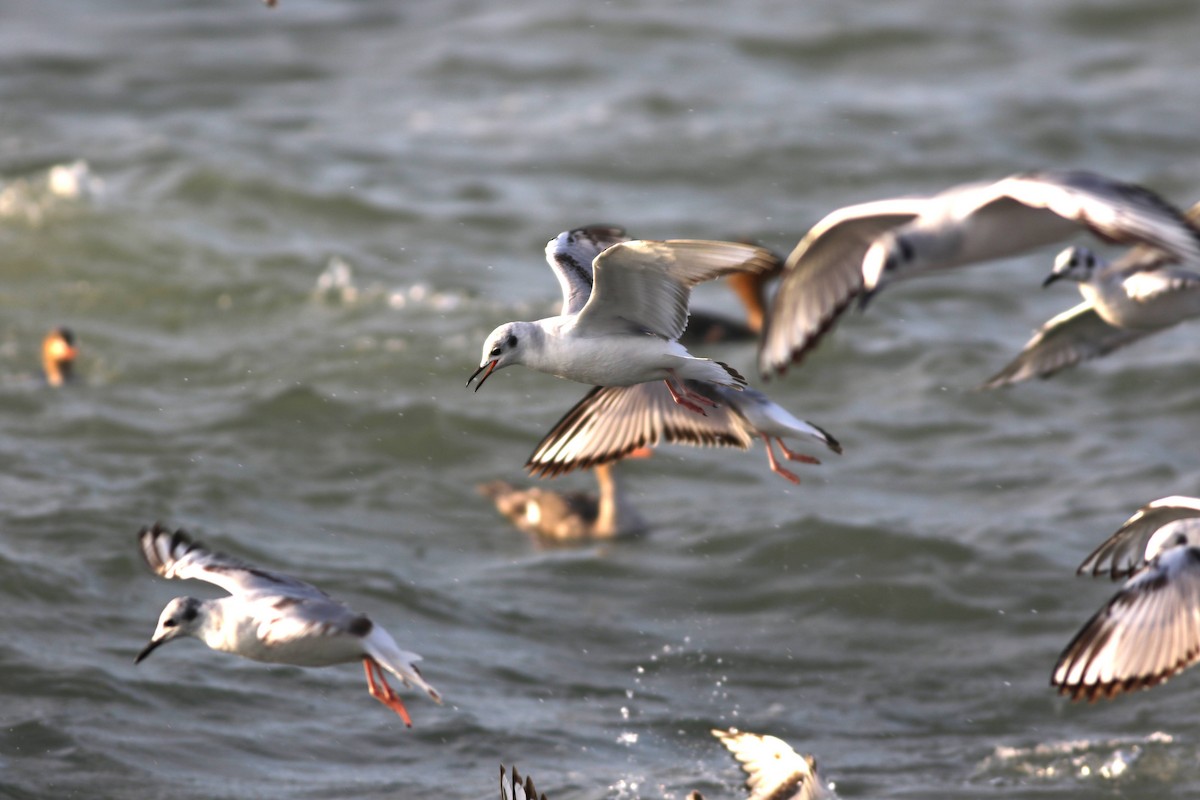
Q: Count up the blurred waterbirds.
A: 3